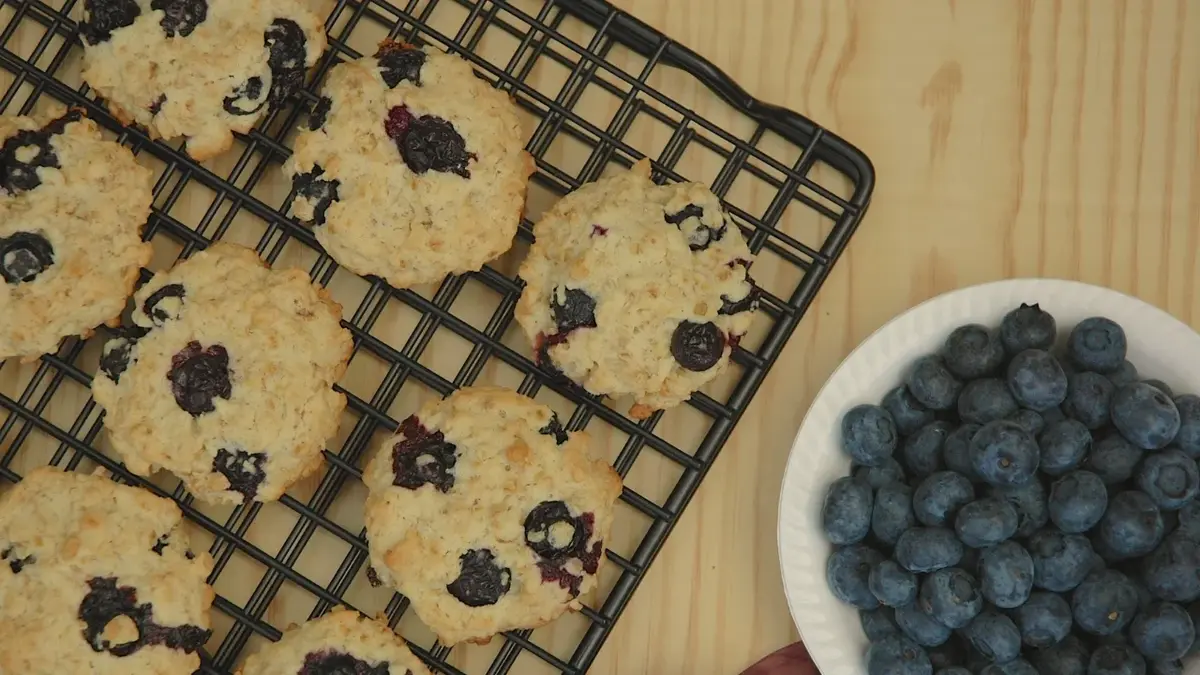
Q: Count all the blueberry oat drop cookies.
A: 8